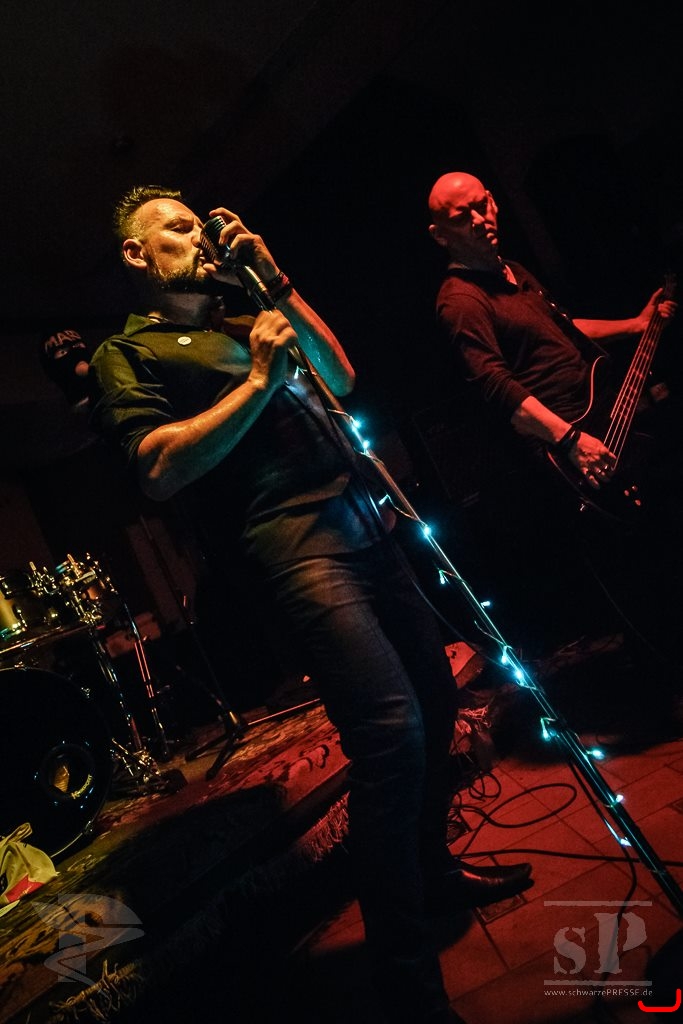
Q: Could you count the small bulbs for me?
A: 13